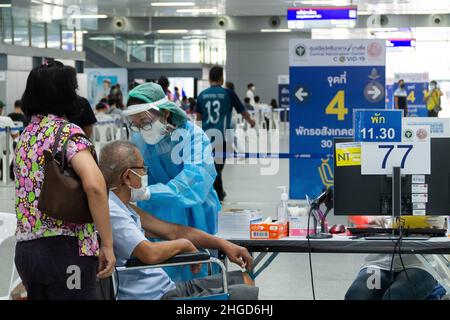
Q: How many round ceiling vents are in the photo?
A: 5